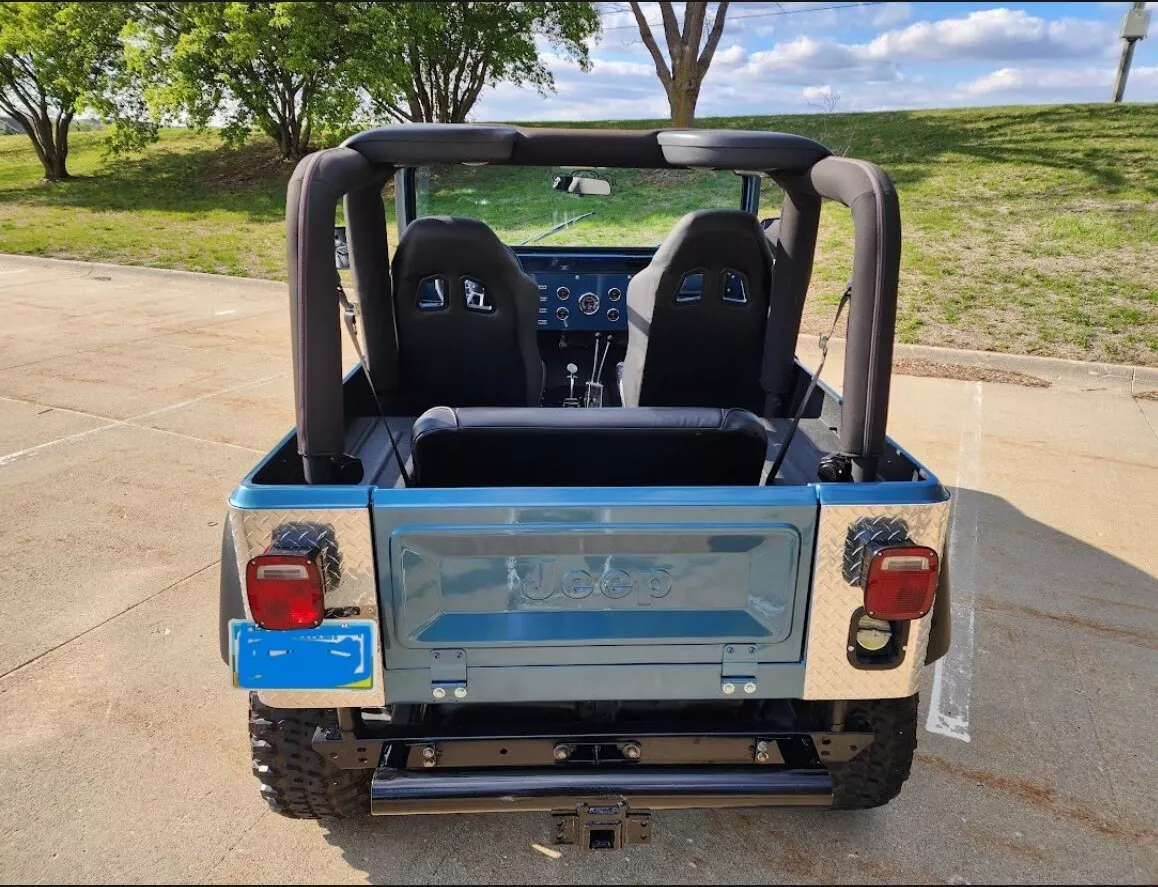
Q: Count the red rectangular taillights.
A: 2